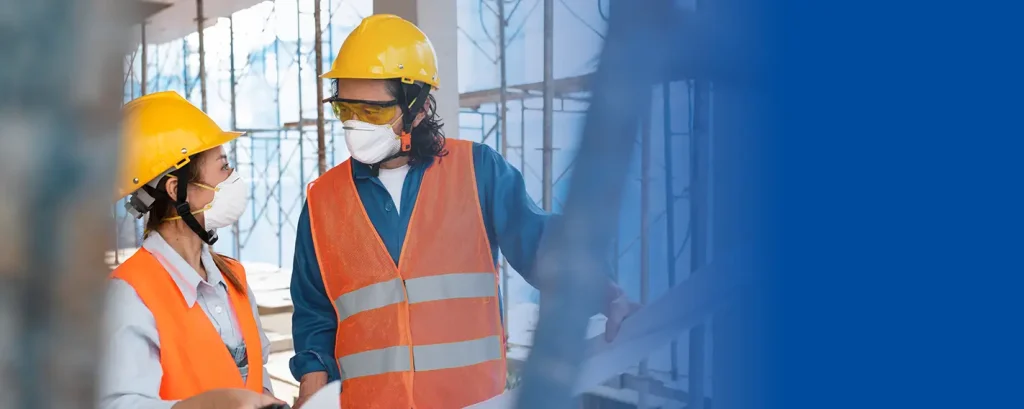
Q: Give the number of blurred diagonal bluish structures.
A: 1